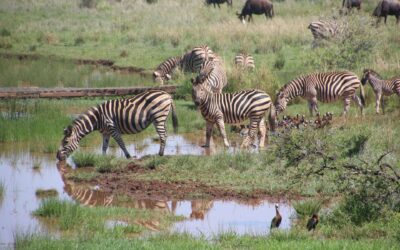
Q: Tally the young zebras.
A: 1